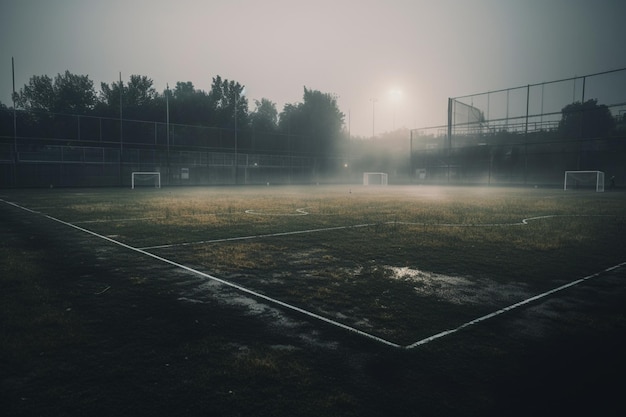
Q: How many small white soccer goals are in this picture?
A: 3